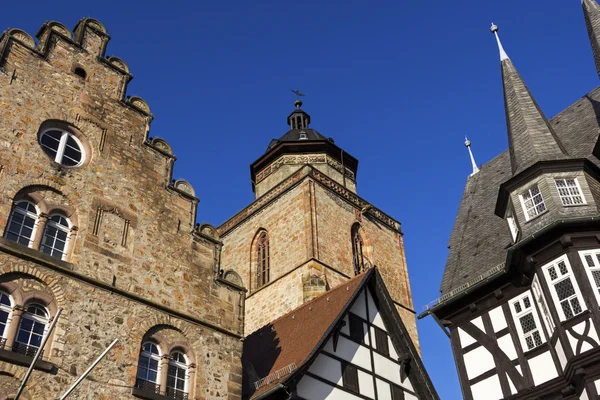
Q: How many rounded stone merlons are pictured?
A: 9